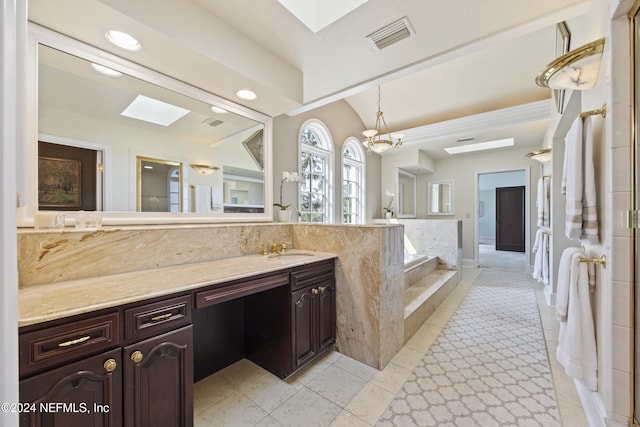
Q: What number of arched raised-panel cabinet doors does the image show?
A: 4